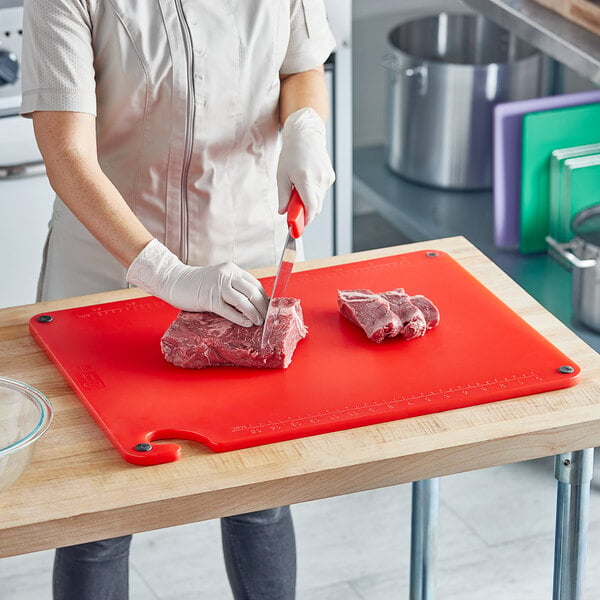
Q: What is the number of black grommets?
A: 4